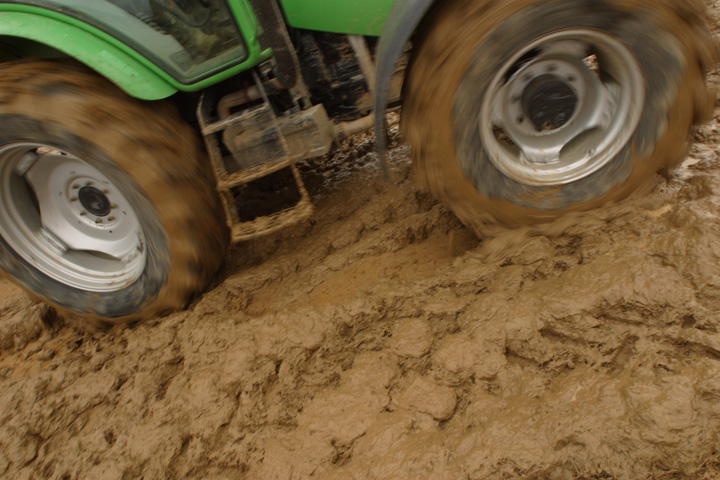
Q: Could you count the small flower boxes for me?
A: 0